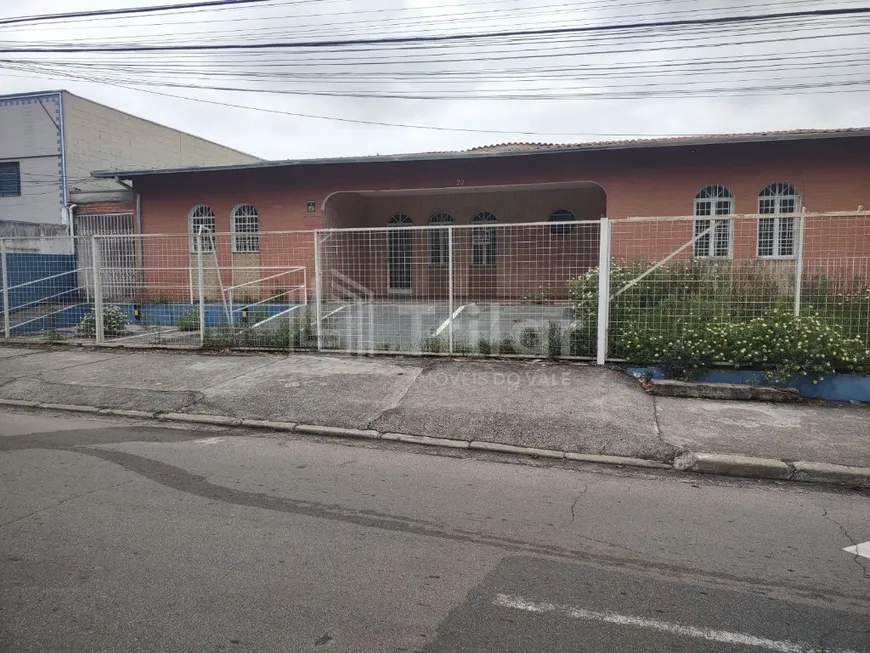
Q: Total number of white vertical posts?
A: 7